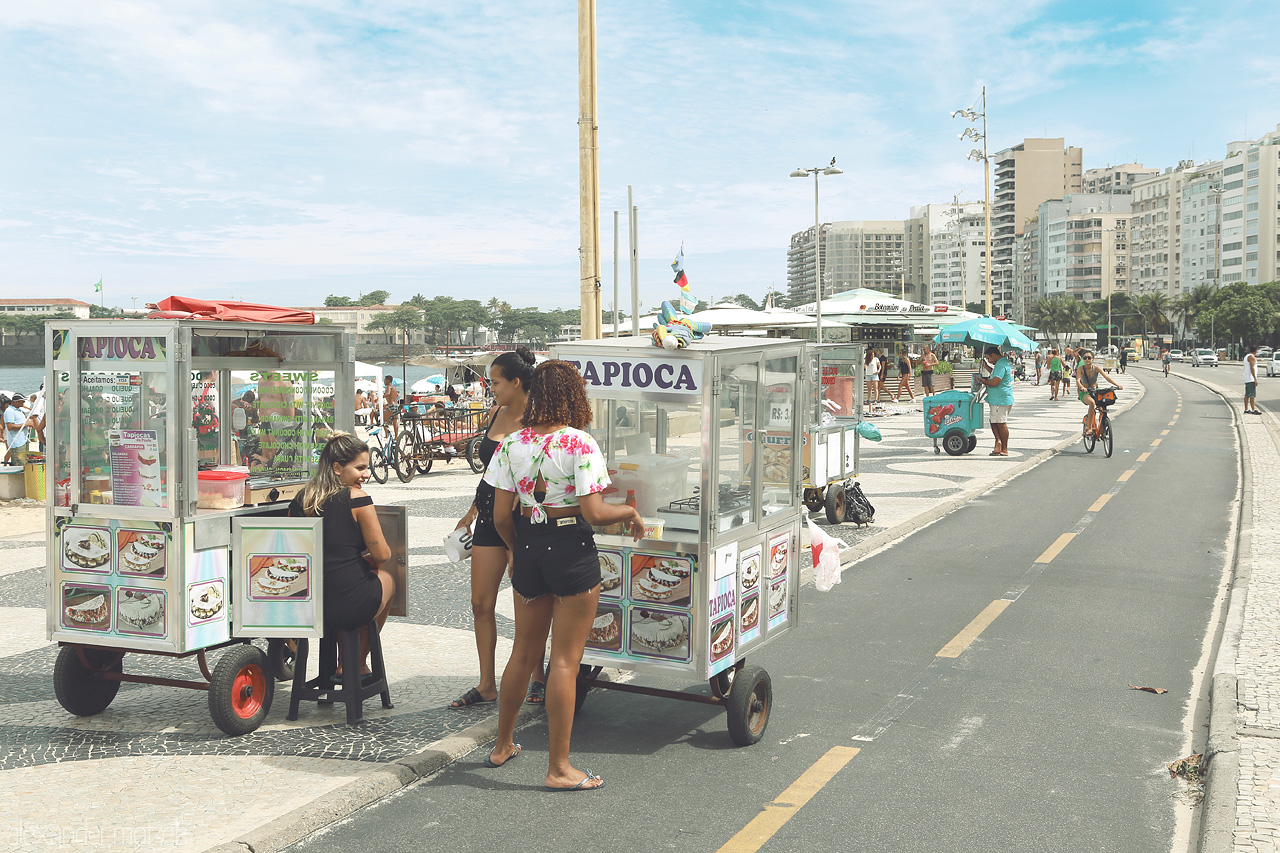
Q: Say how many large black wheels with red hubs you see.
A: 1